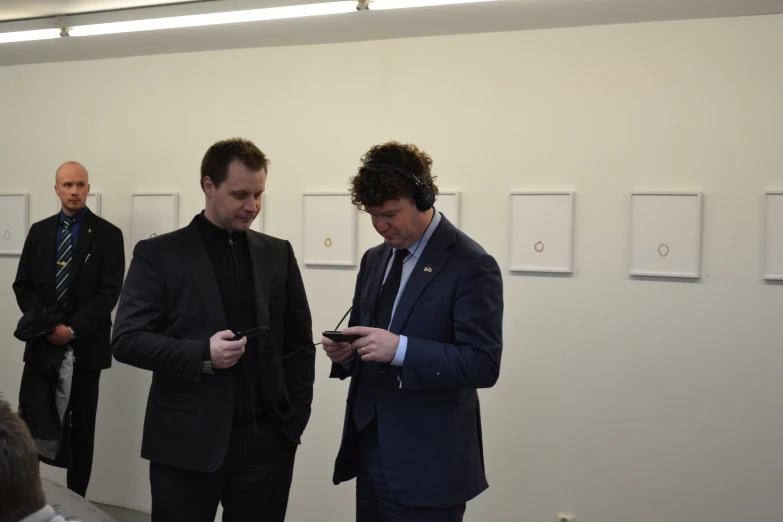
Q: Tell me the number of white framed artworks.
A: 9